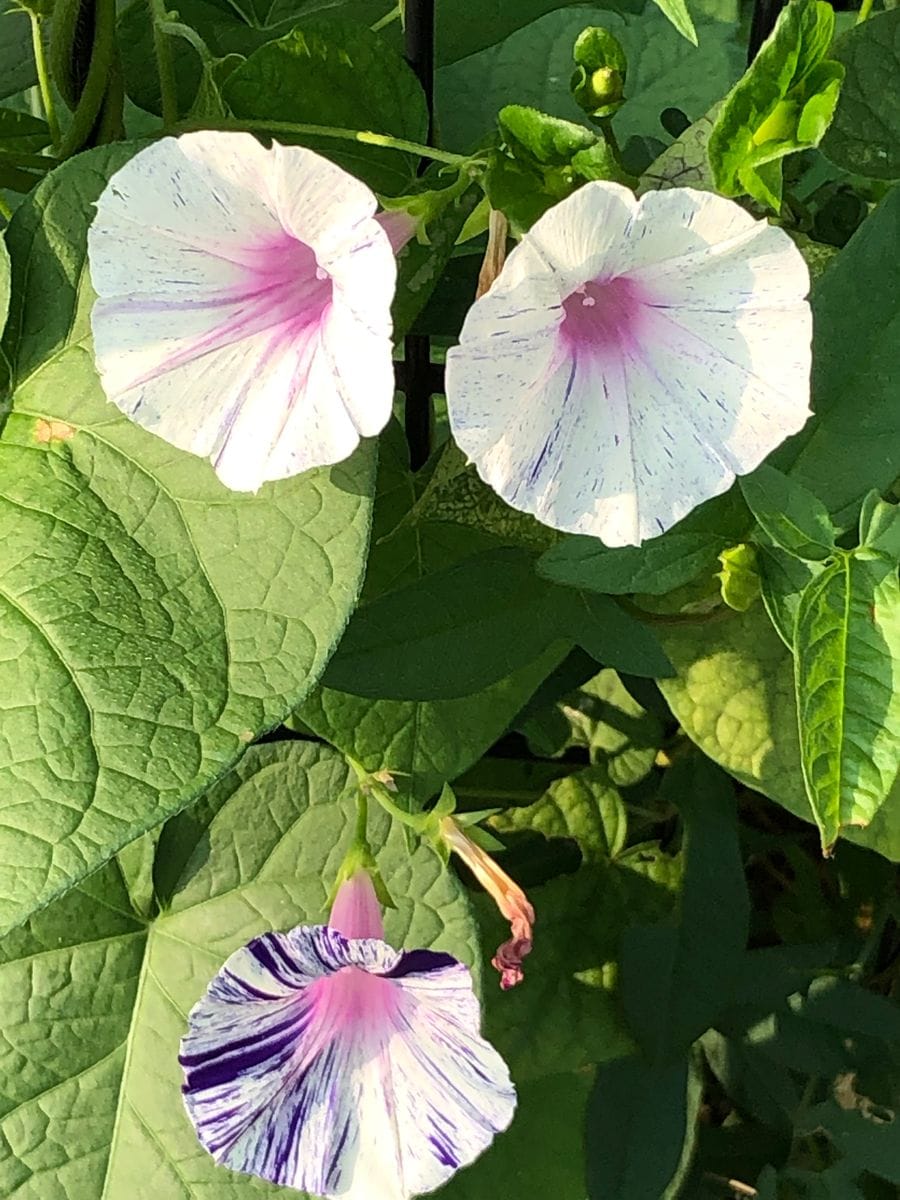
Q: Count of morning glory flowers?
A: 3